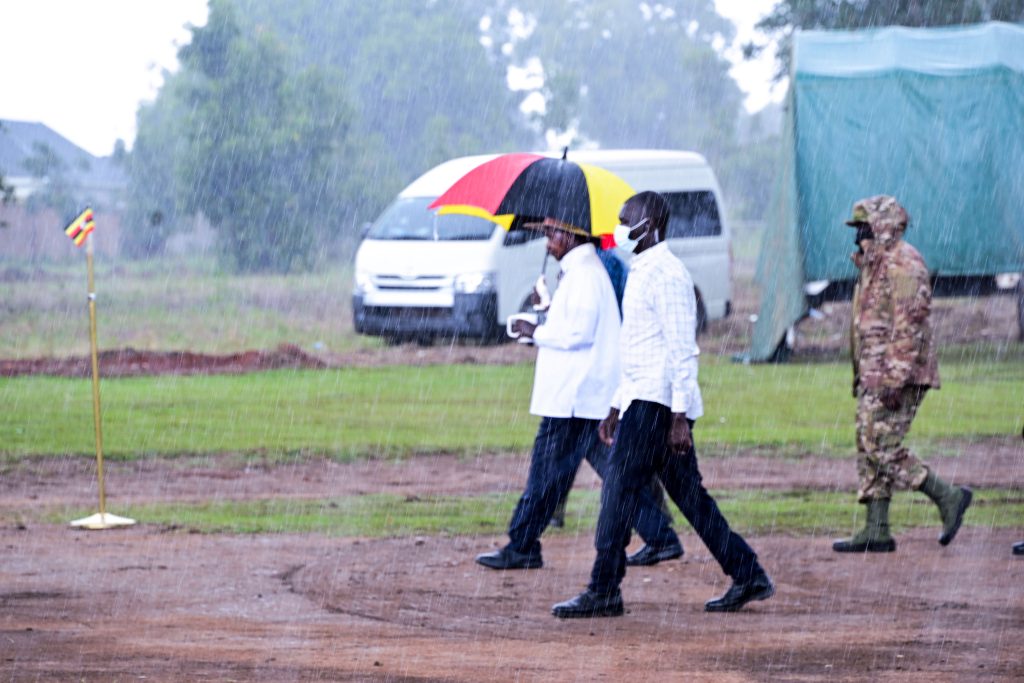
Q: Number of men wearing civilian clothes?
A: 2